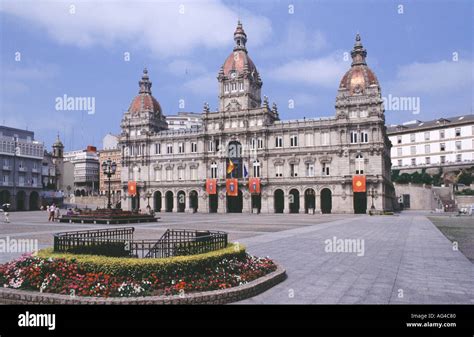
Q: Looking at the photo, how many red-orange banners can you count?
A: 5